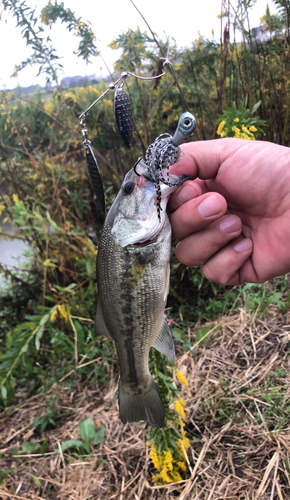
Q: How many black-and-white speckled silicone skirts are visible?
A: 1